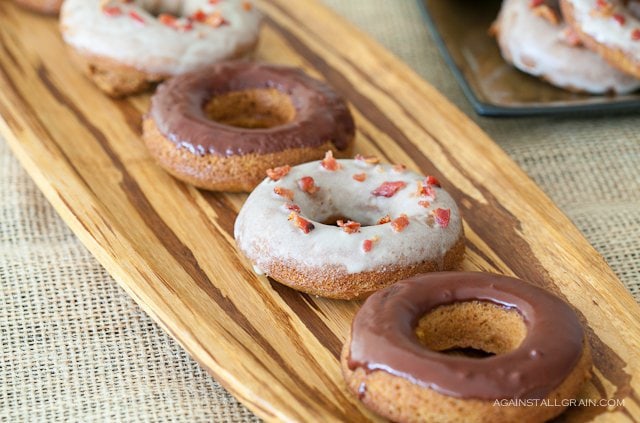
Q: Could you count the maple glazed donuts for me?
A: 4